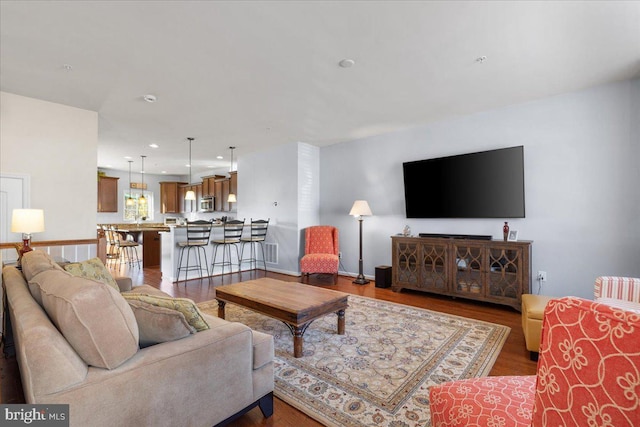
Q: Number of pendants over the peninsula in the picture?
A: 2